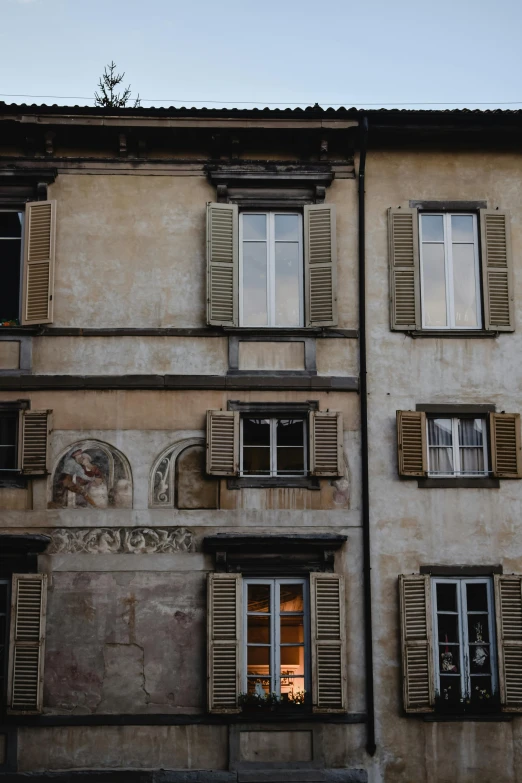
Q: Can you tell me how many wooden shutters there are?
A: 15